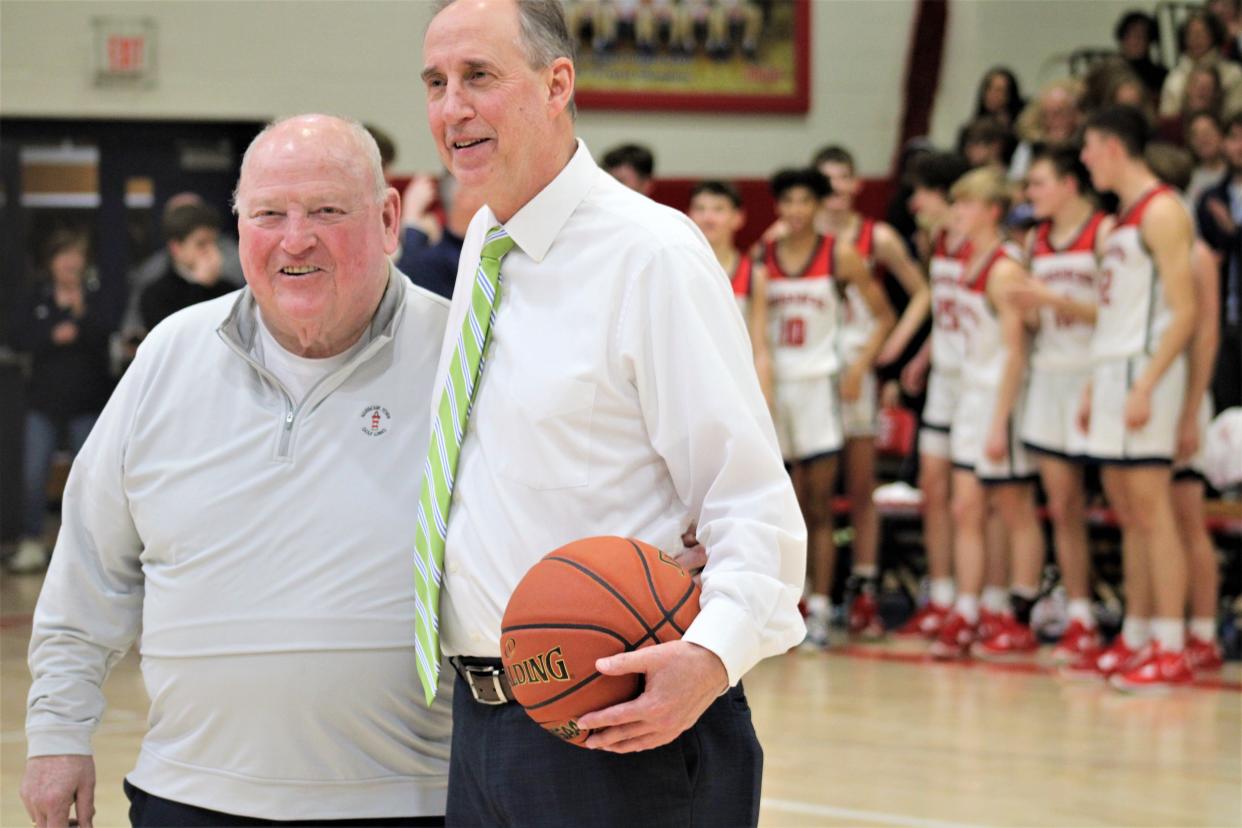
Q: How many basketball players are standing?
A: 8